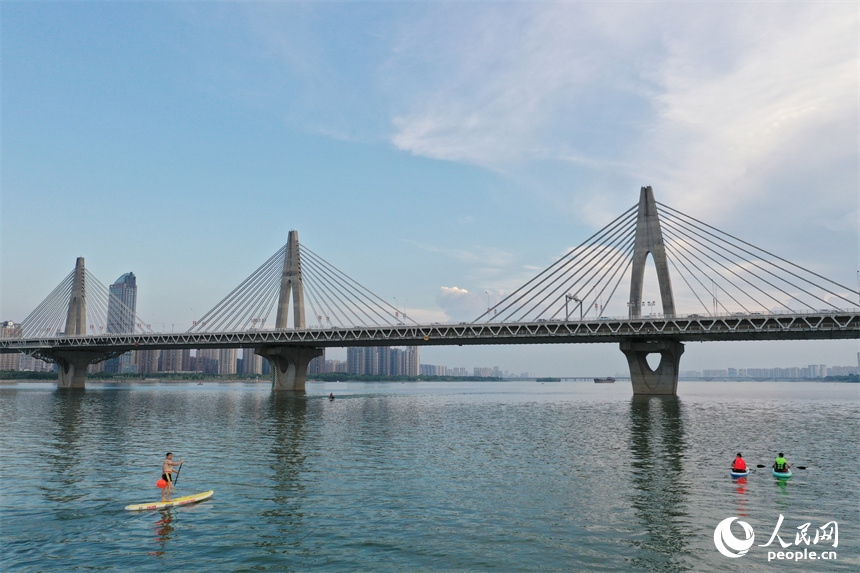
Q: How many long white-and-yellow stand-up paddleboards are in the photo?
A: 1